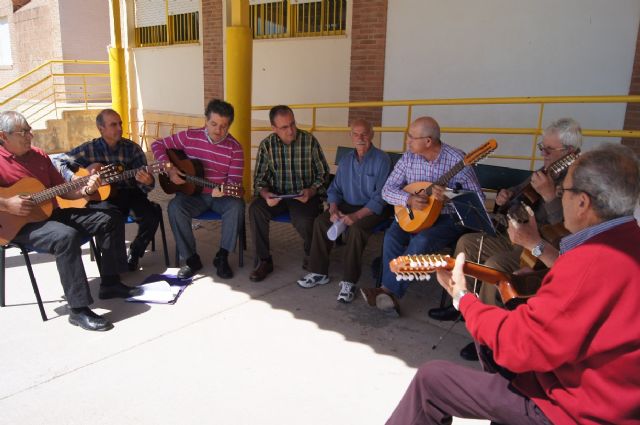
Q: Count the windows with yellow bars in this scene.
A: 2